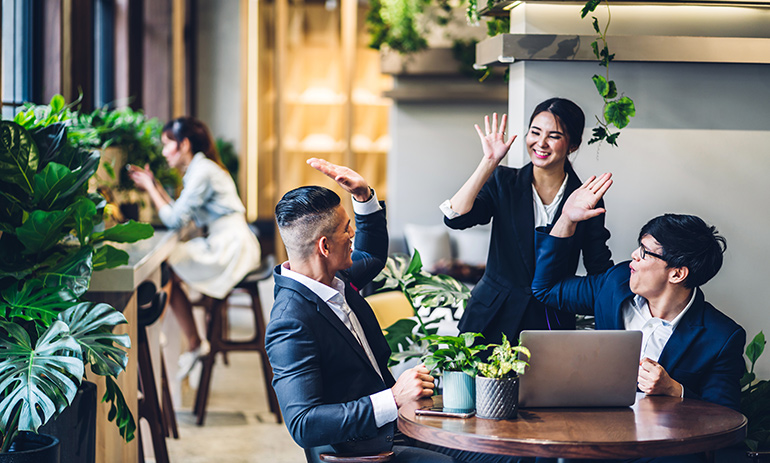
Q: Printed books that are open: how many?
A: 0